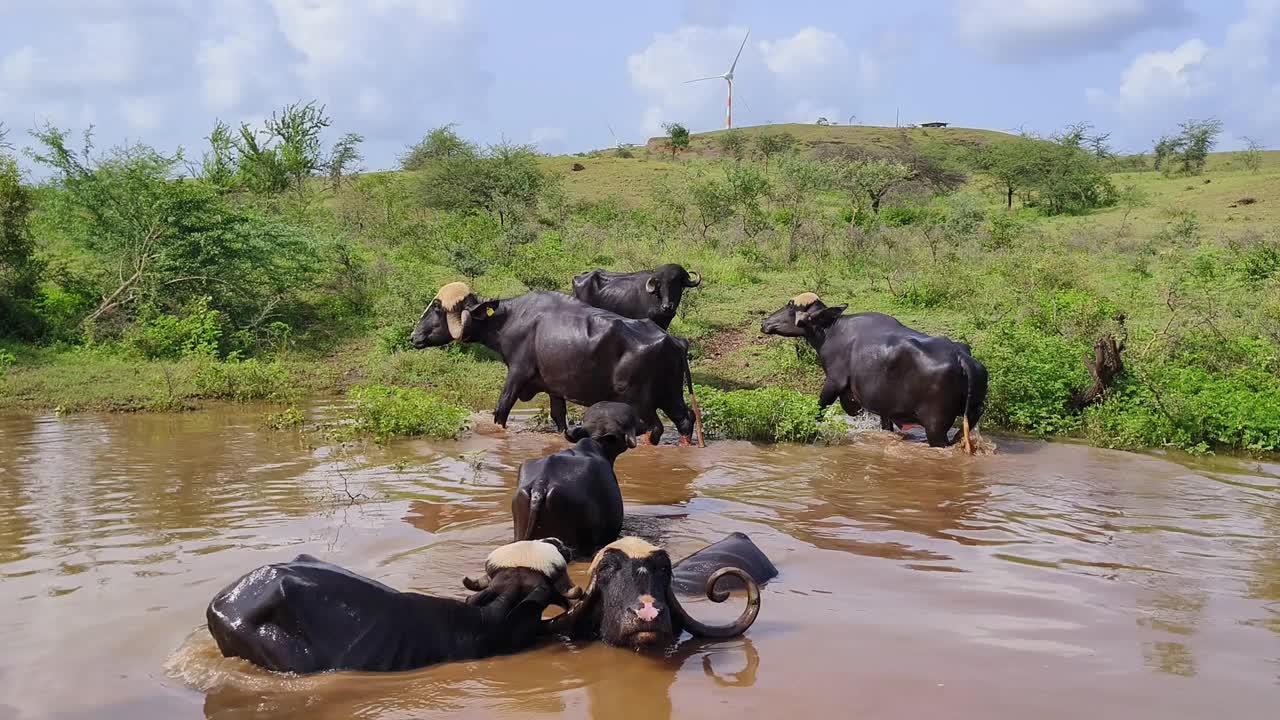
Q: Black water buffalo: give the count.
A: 6